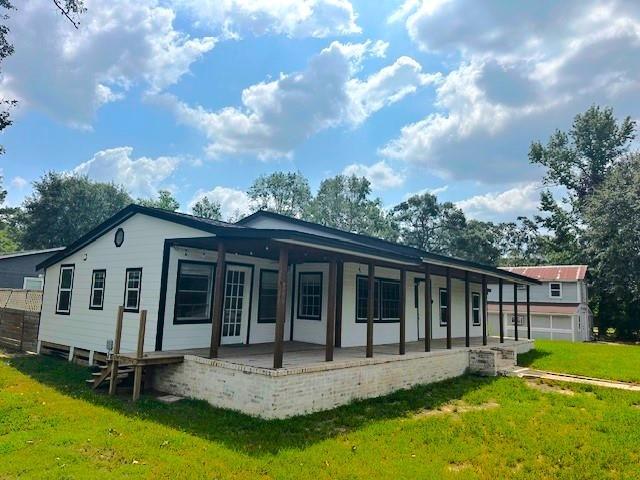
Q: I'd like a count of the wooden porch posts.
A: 12